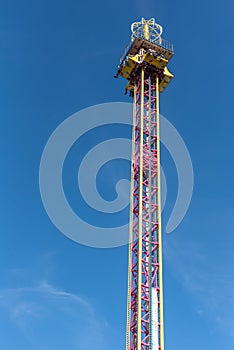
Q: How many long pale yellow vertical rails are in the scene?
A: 3